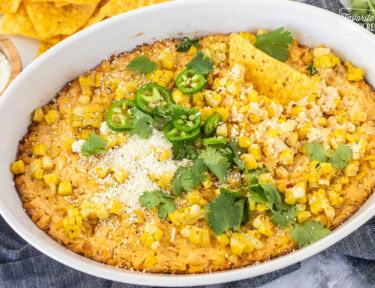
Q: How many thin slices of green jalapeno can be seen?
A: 7